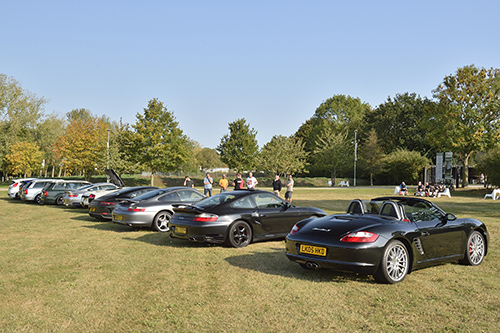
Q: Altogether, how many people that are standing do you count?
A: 7